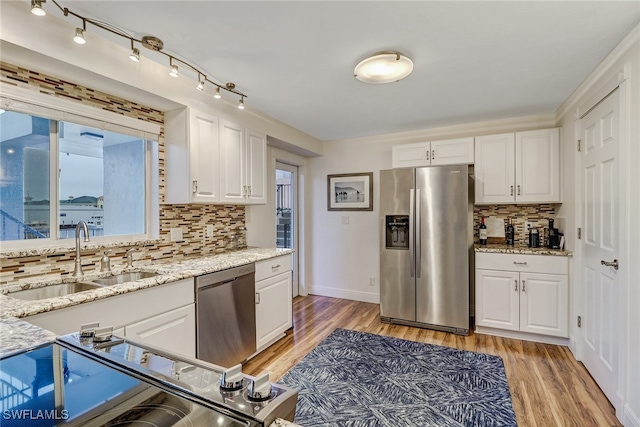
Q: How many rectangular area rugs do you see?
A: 1